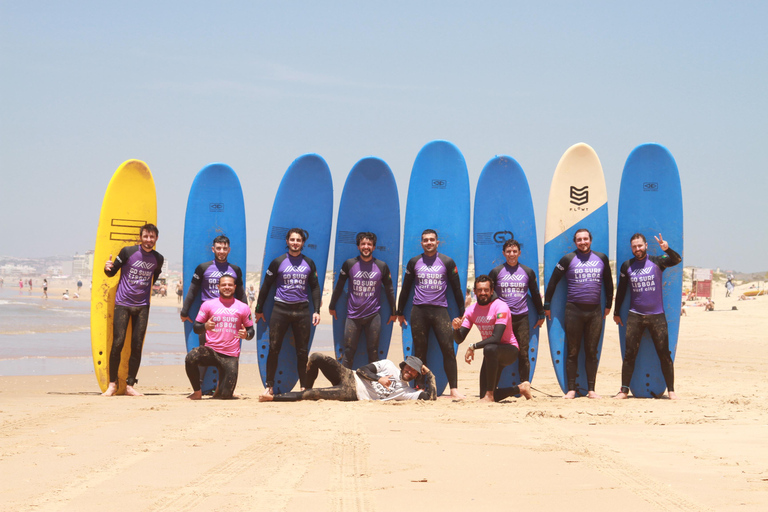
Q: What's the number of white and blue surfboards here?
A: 1